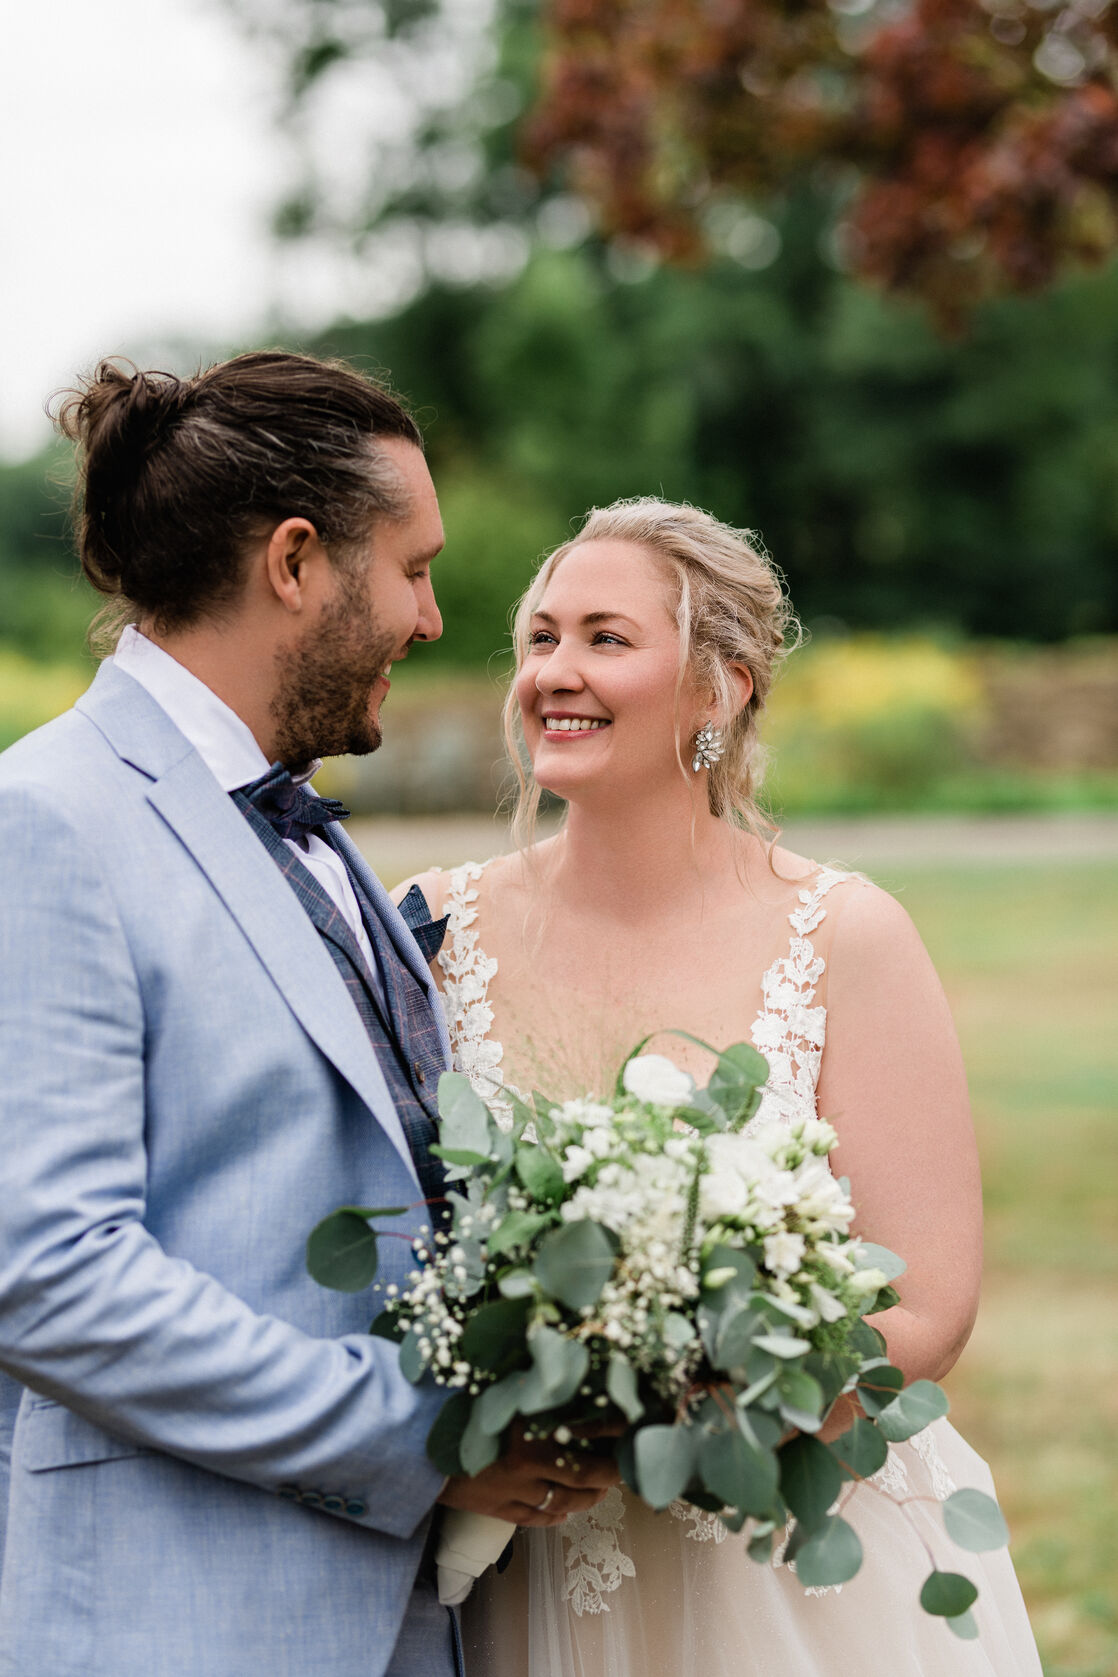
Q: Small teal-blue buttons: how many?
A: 4